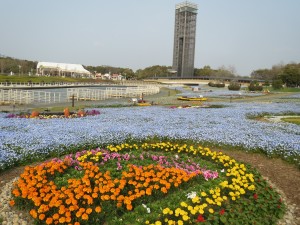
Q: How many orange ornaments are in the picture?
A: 3